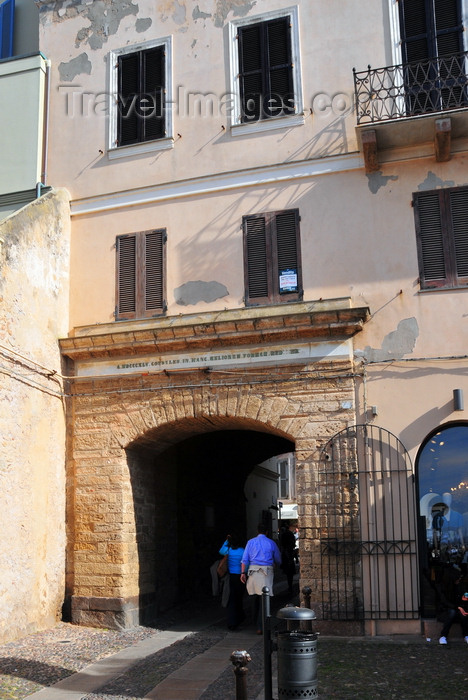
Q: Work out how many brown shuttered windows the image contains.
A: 3